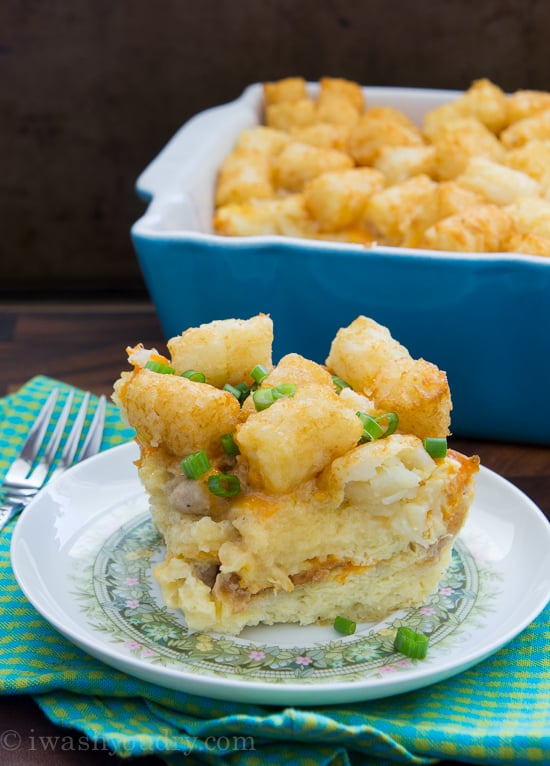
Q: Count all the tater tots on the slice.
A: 7